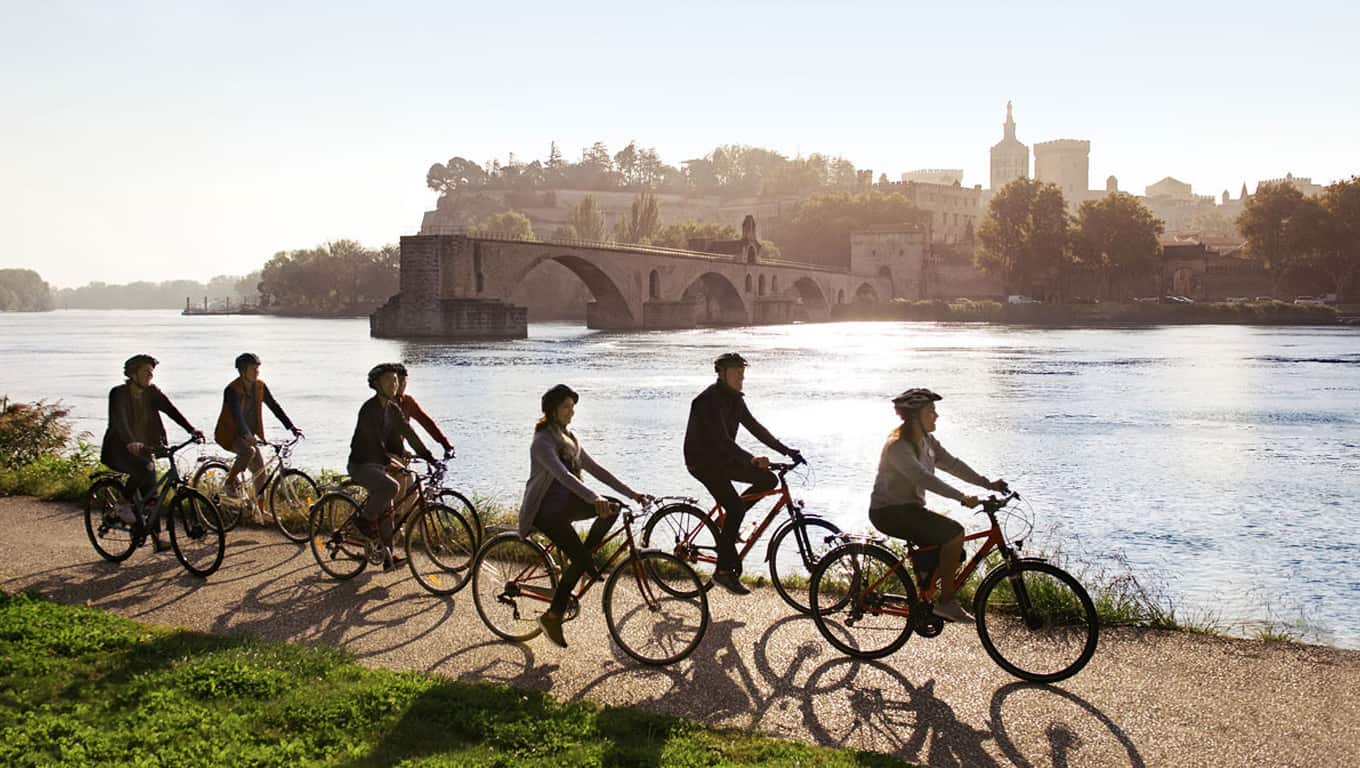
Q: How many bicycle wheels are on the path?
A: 14